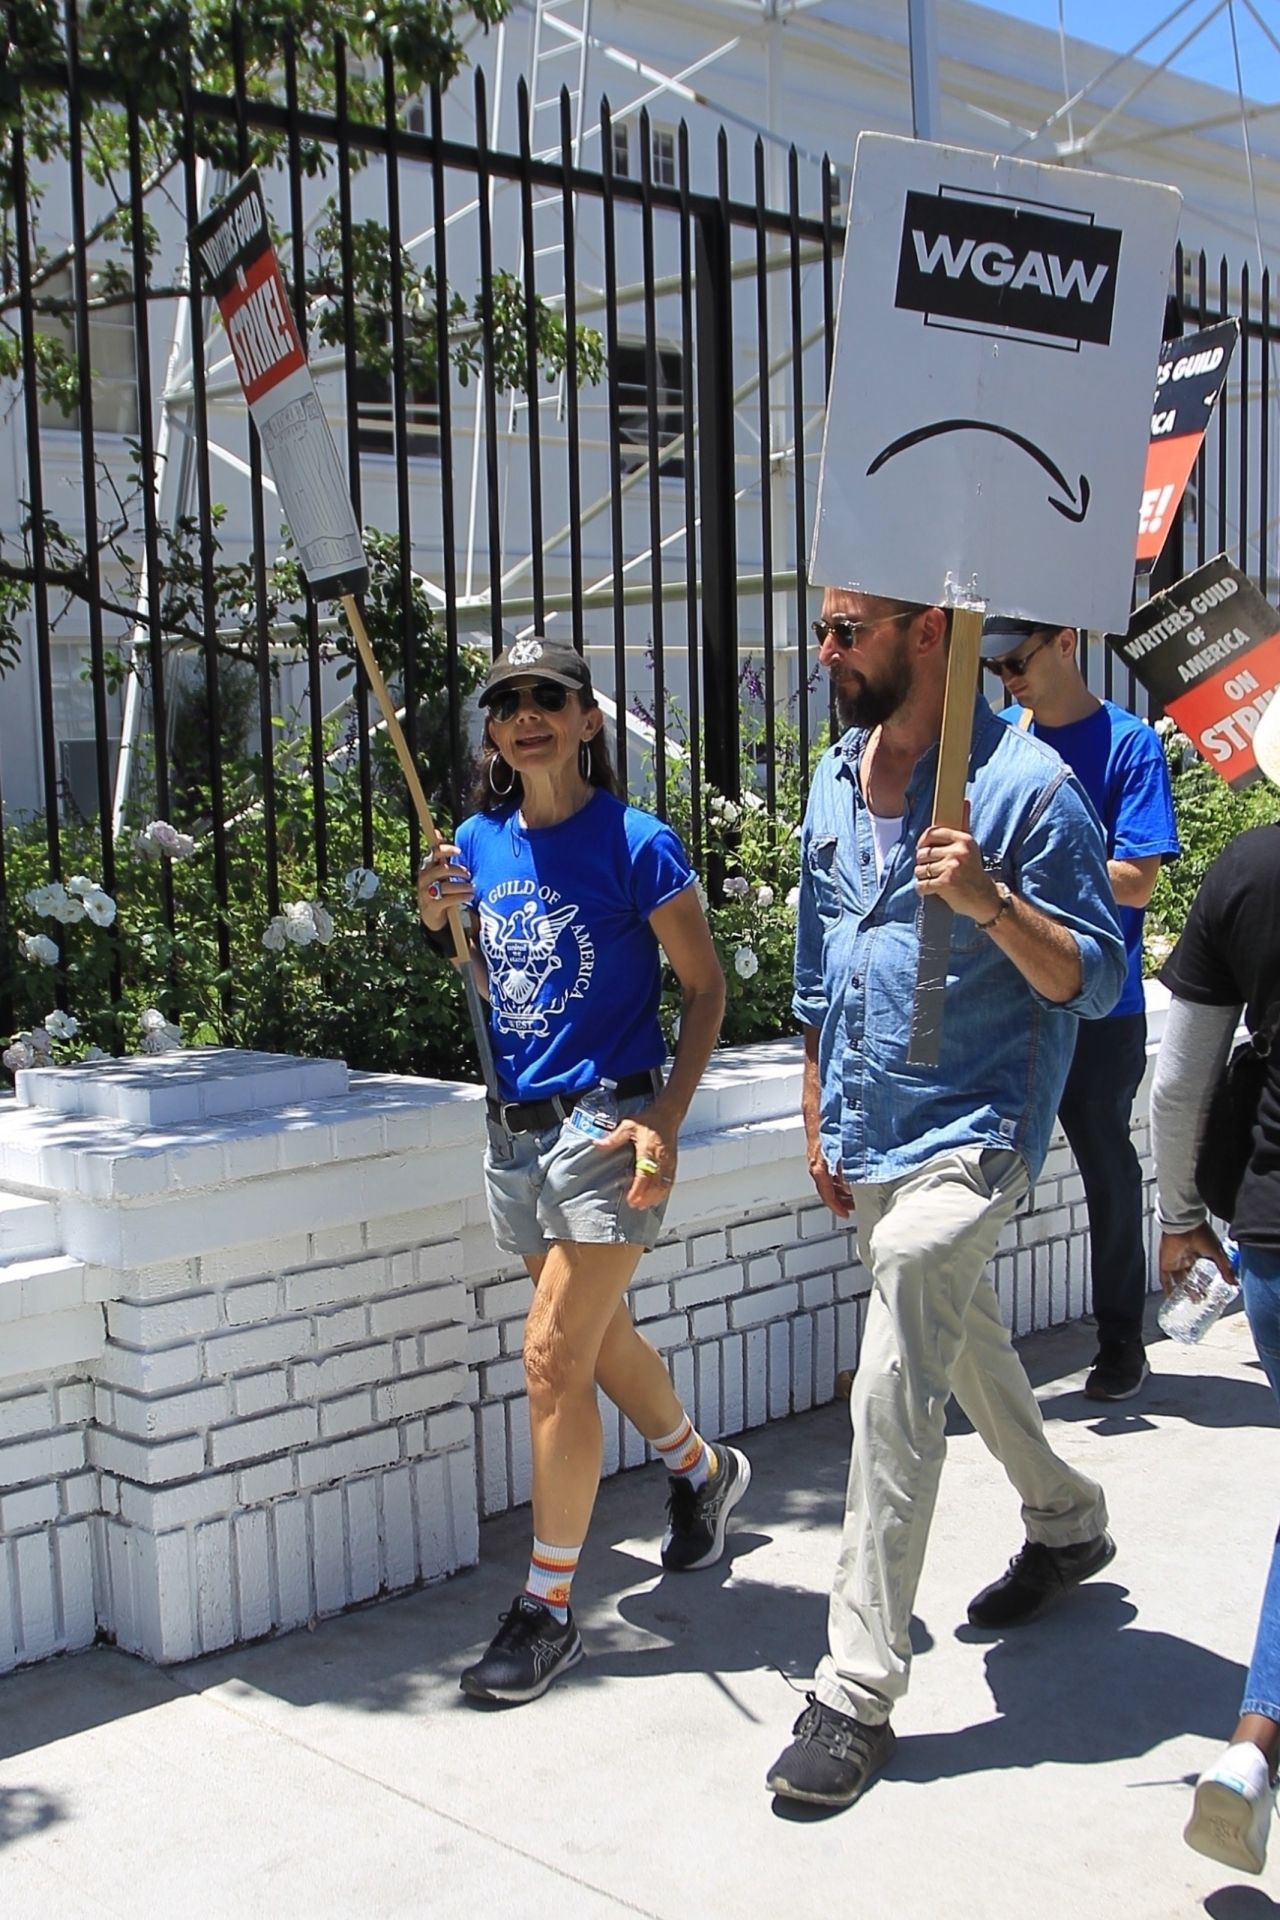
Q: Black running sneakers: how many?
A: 5